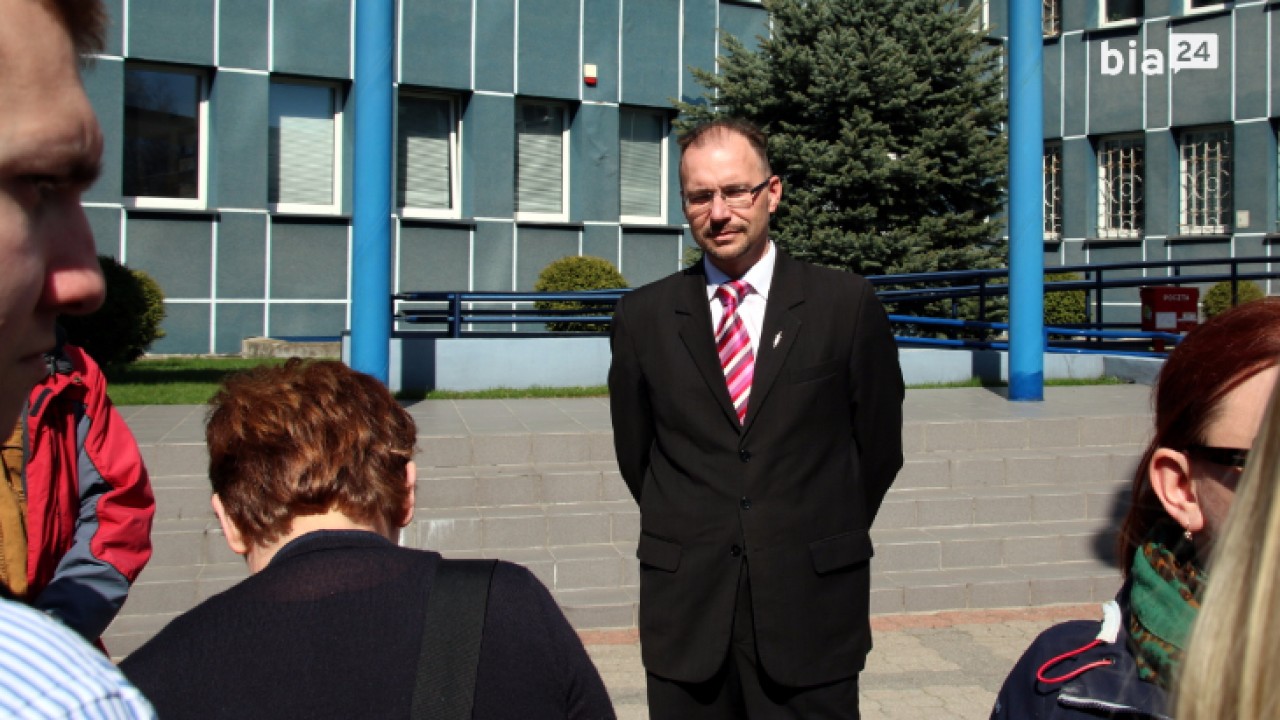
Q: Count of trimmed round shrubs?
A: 4